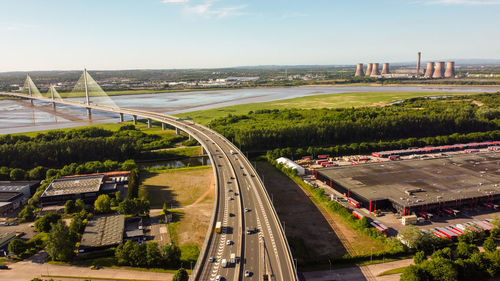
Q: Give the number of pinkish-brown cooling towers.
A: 7